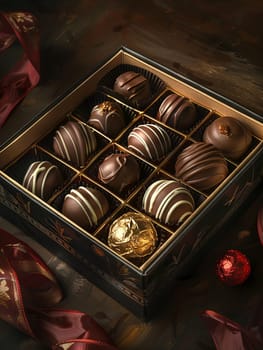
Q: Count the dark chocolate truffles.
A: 11